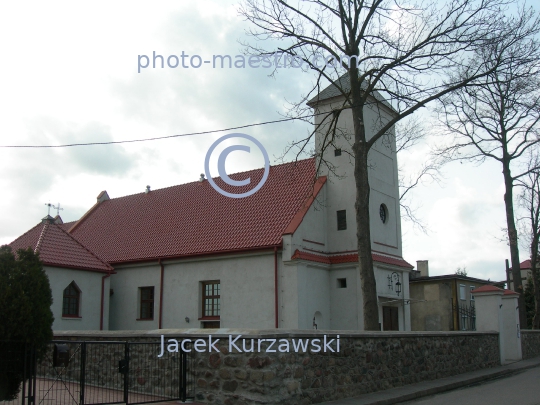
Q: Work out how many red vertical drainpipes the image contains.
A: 3